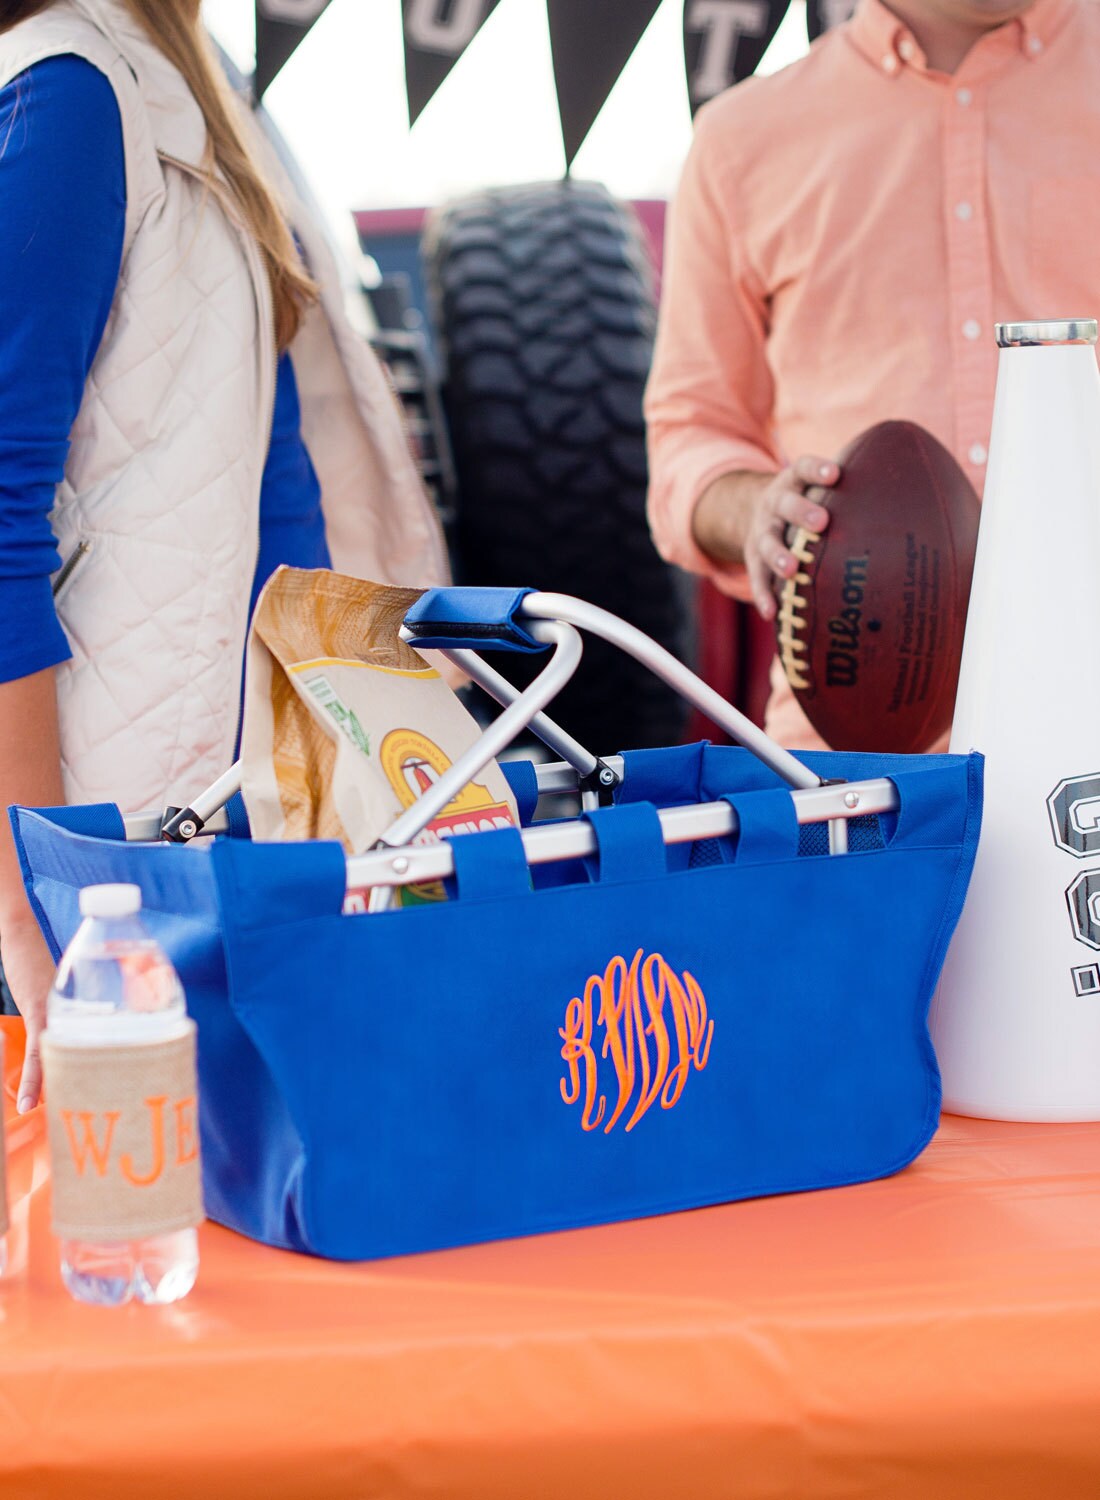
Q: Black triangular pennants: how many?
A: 5